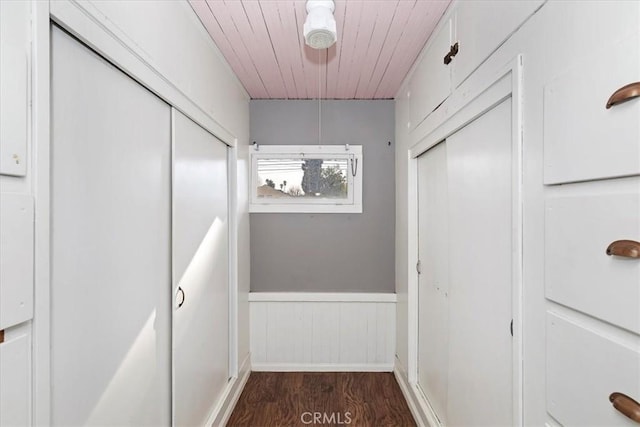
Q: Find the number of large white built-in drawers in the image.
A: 3